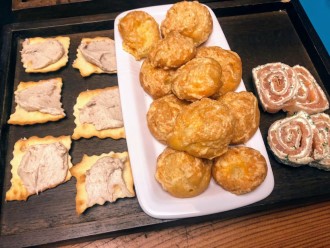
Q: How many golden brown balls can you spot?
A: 11